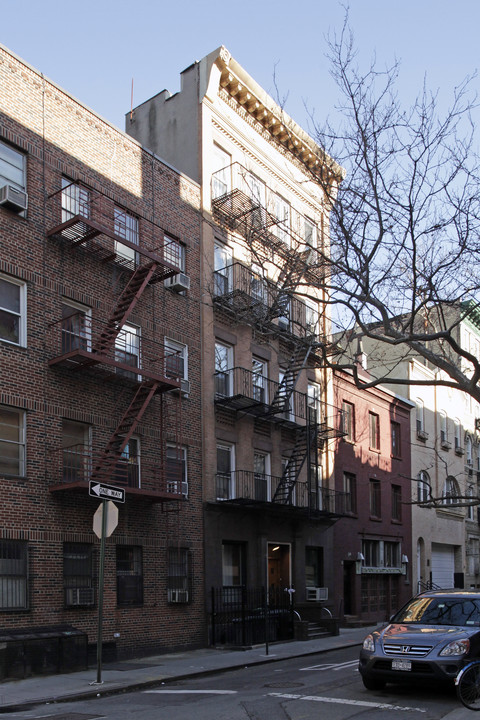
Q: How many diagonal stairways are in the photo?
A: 5